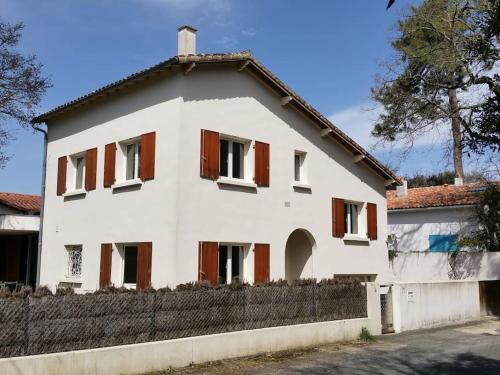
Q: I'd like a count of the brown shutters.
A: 12